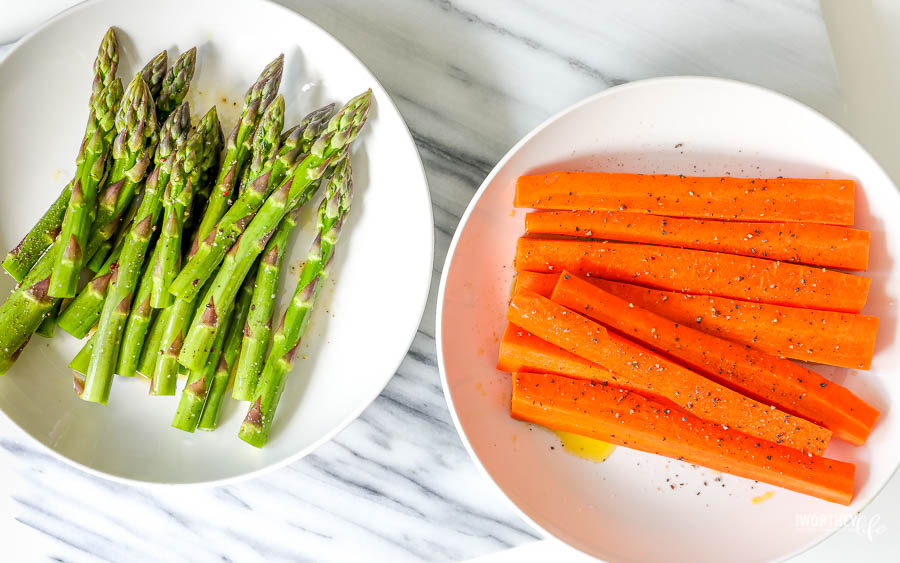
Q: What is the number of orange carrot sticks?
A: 8